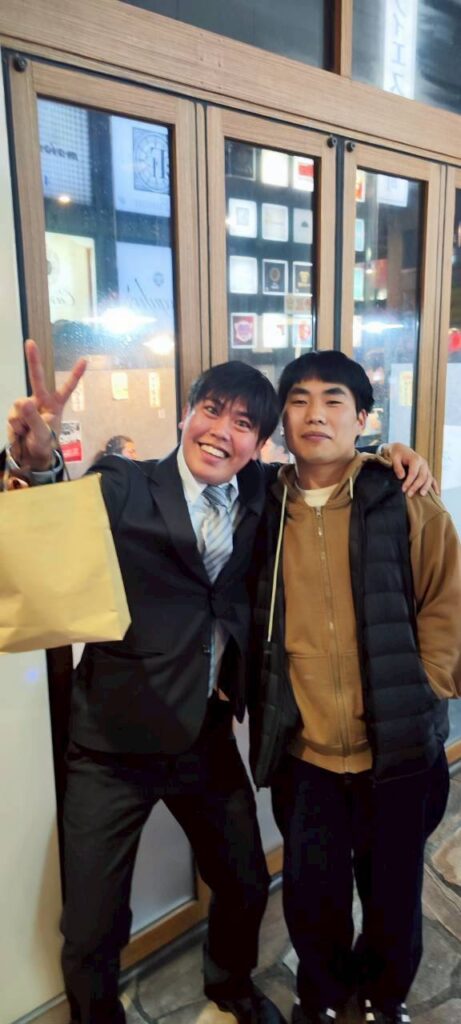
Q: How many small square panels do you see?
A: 12